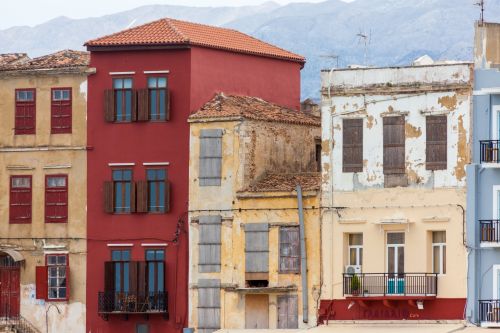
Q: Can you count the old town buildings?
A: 5